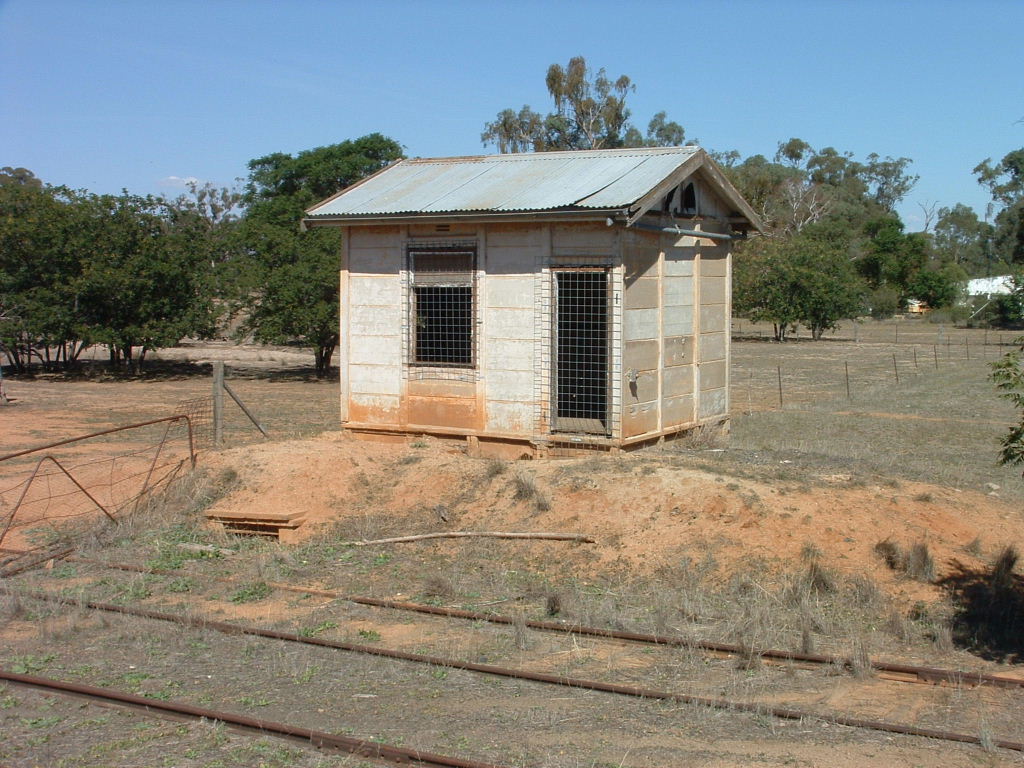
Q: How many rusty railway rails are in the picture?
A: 3